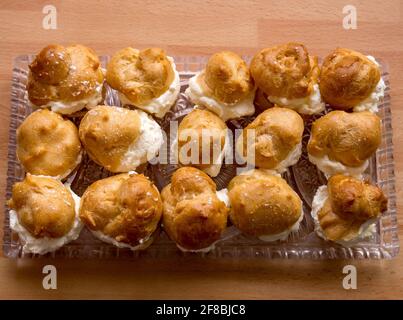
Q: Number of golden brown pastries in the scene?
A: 15